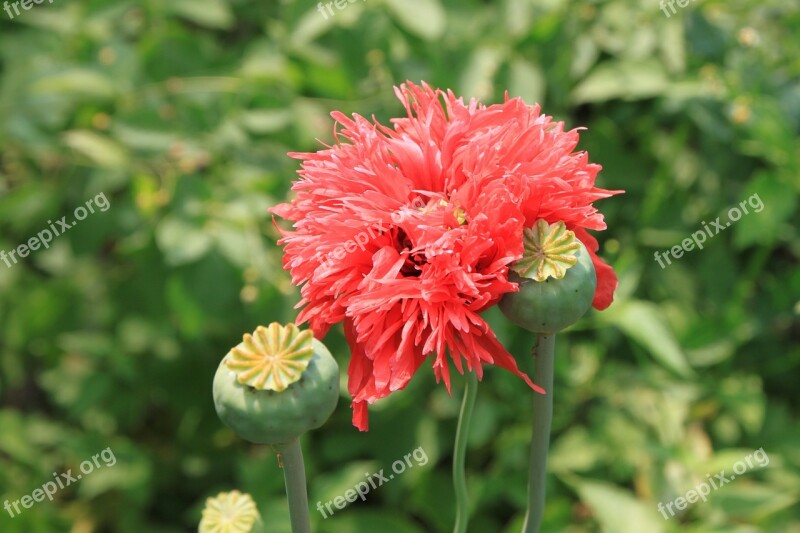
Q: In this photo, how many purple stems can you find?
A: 0